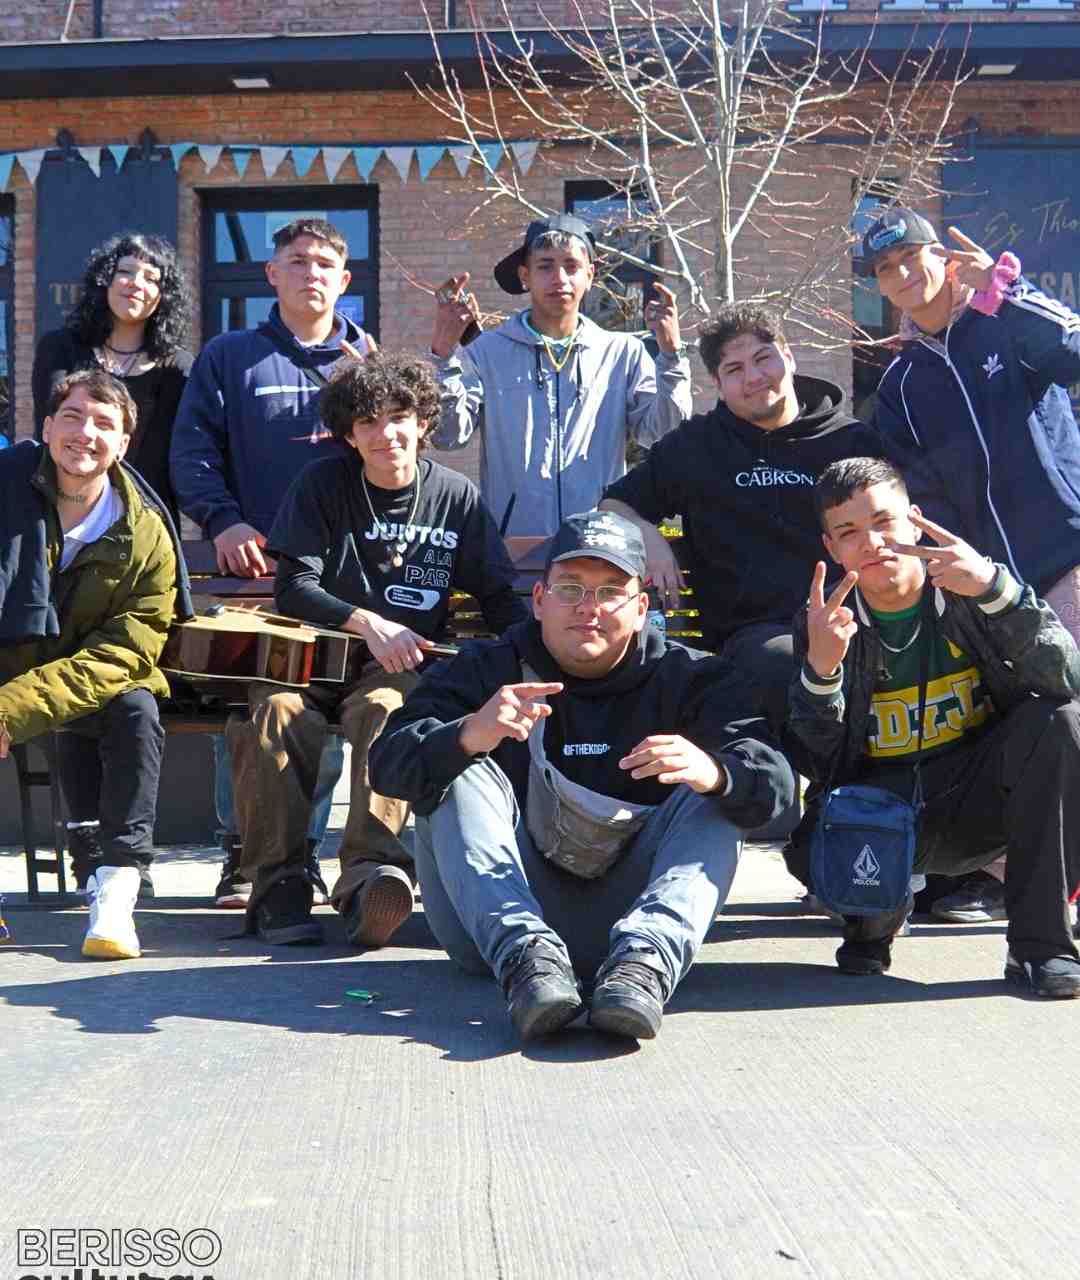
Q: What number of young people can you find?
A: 9